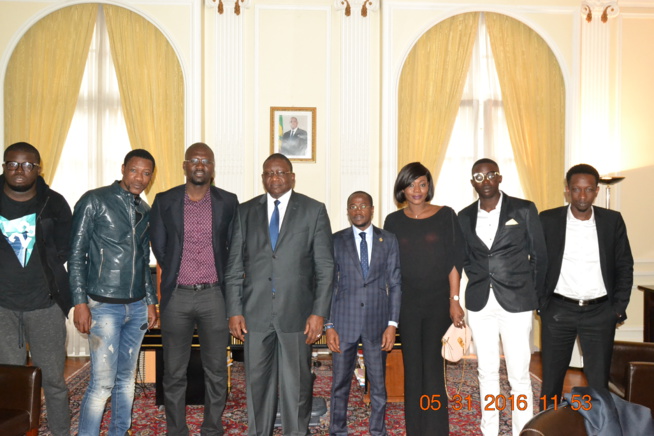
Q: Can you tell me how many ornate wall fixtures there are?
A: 3